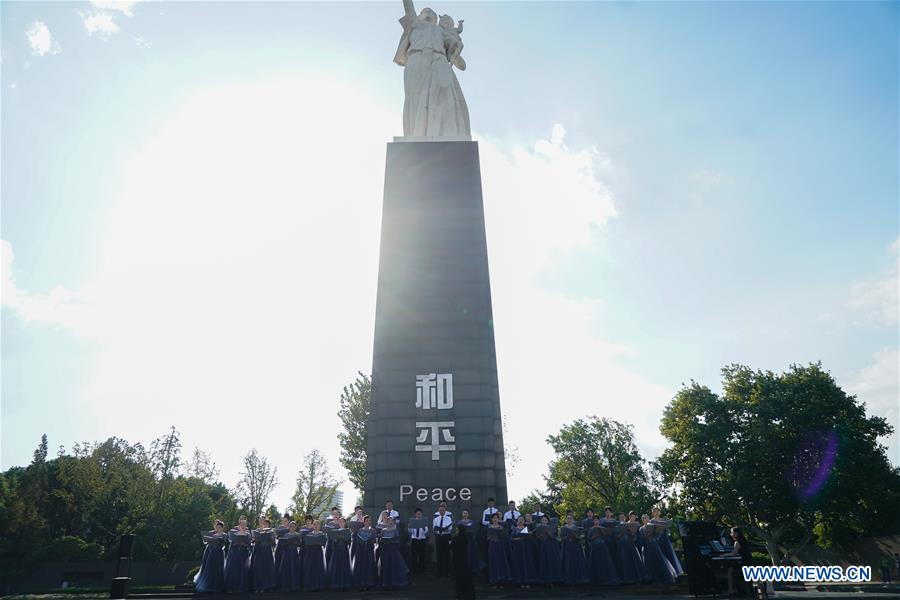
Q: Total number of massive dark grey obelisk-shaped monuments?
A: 1